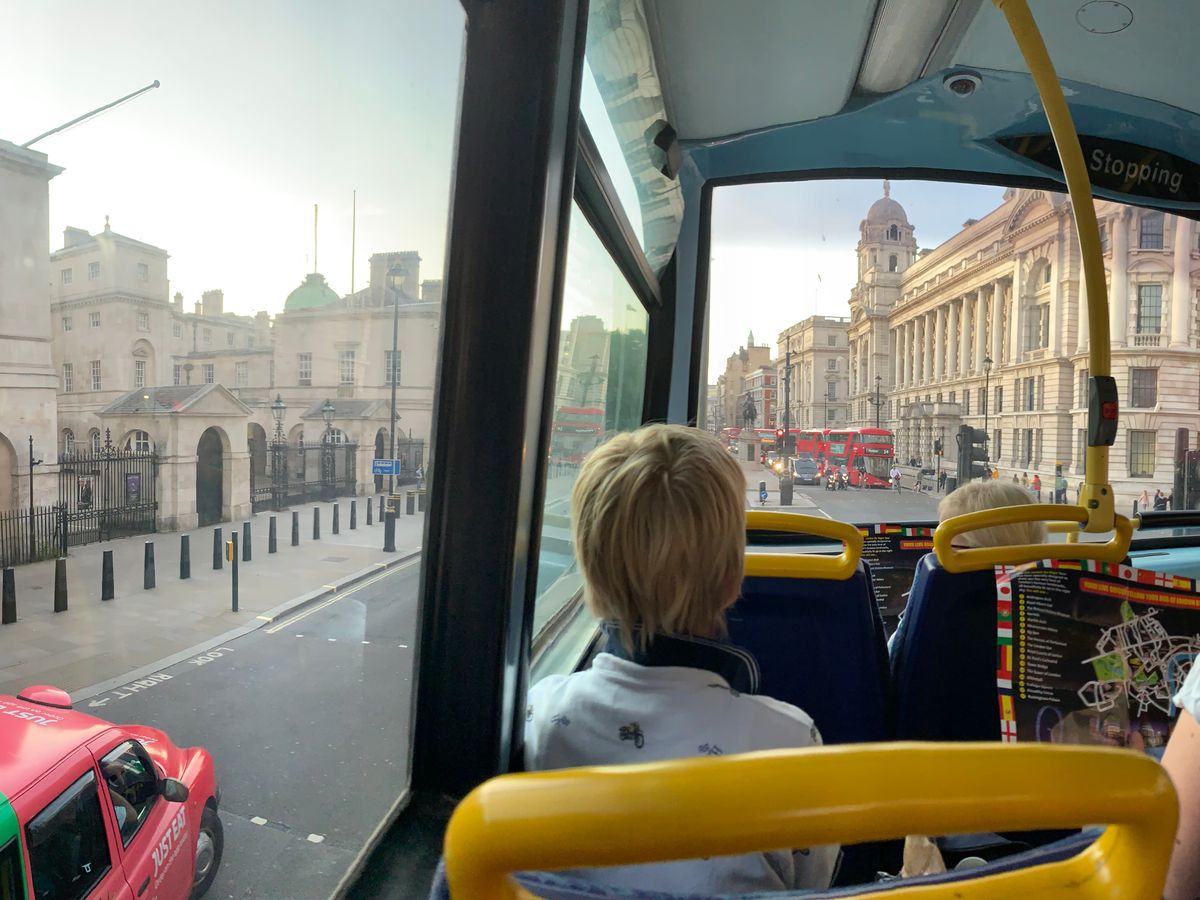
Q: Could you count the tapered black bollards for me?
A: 14